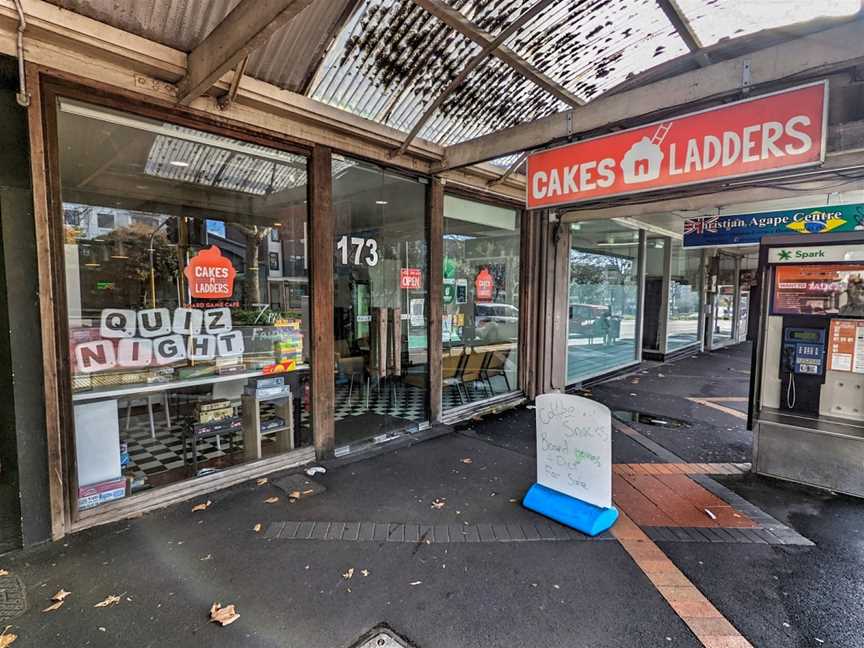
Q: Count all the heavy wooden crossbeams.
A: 2